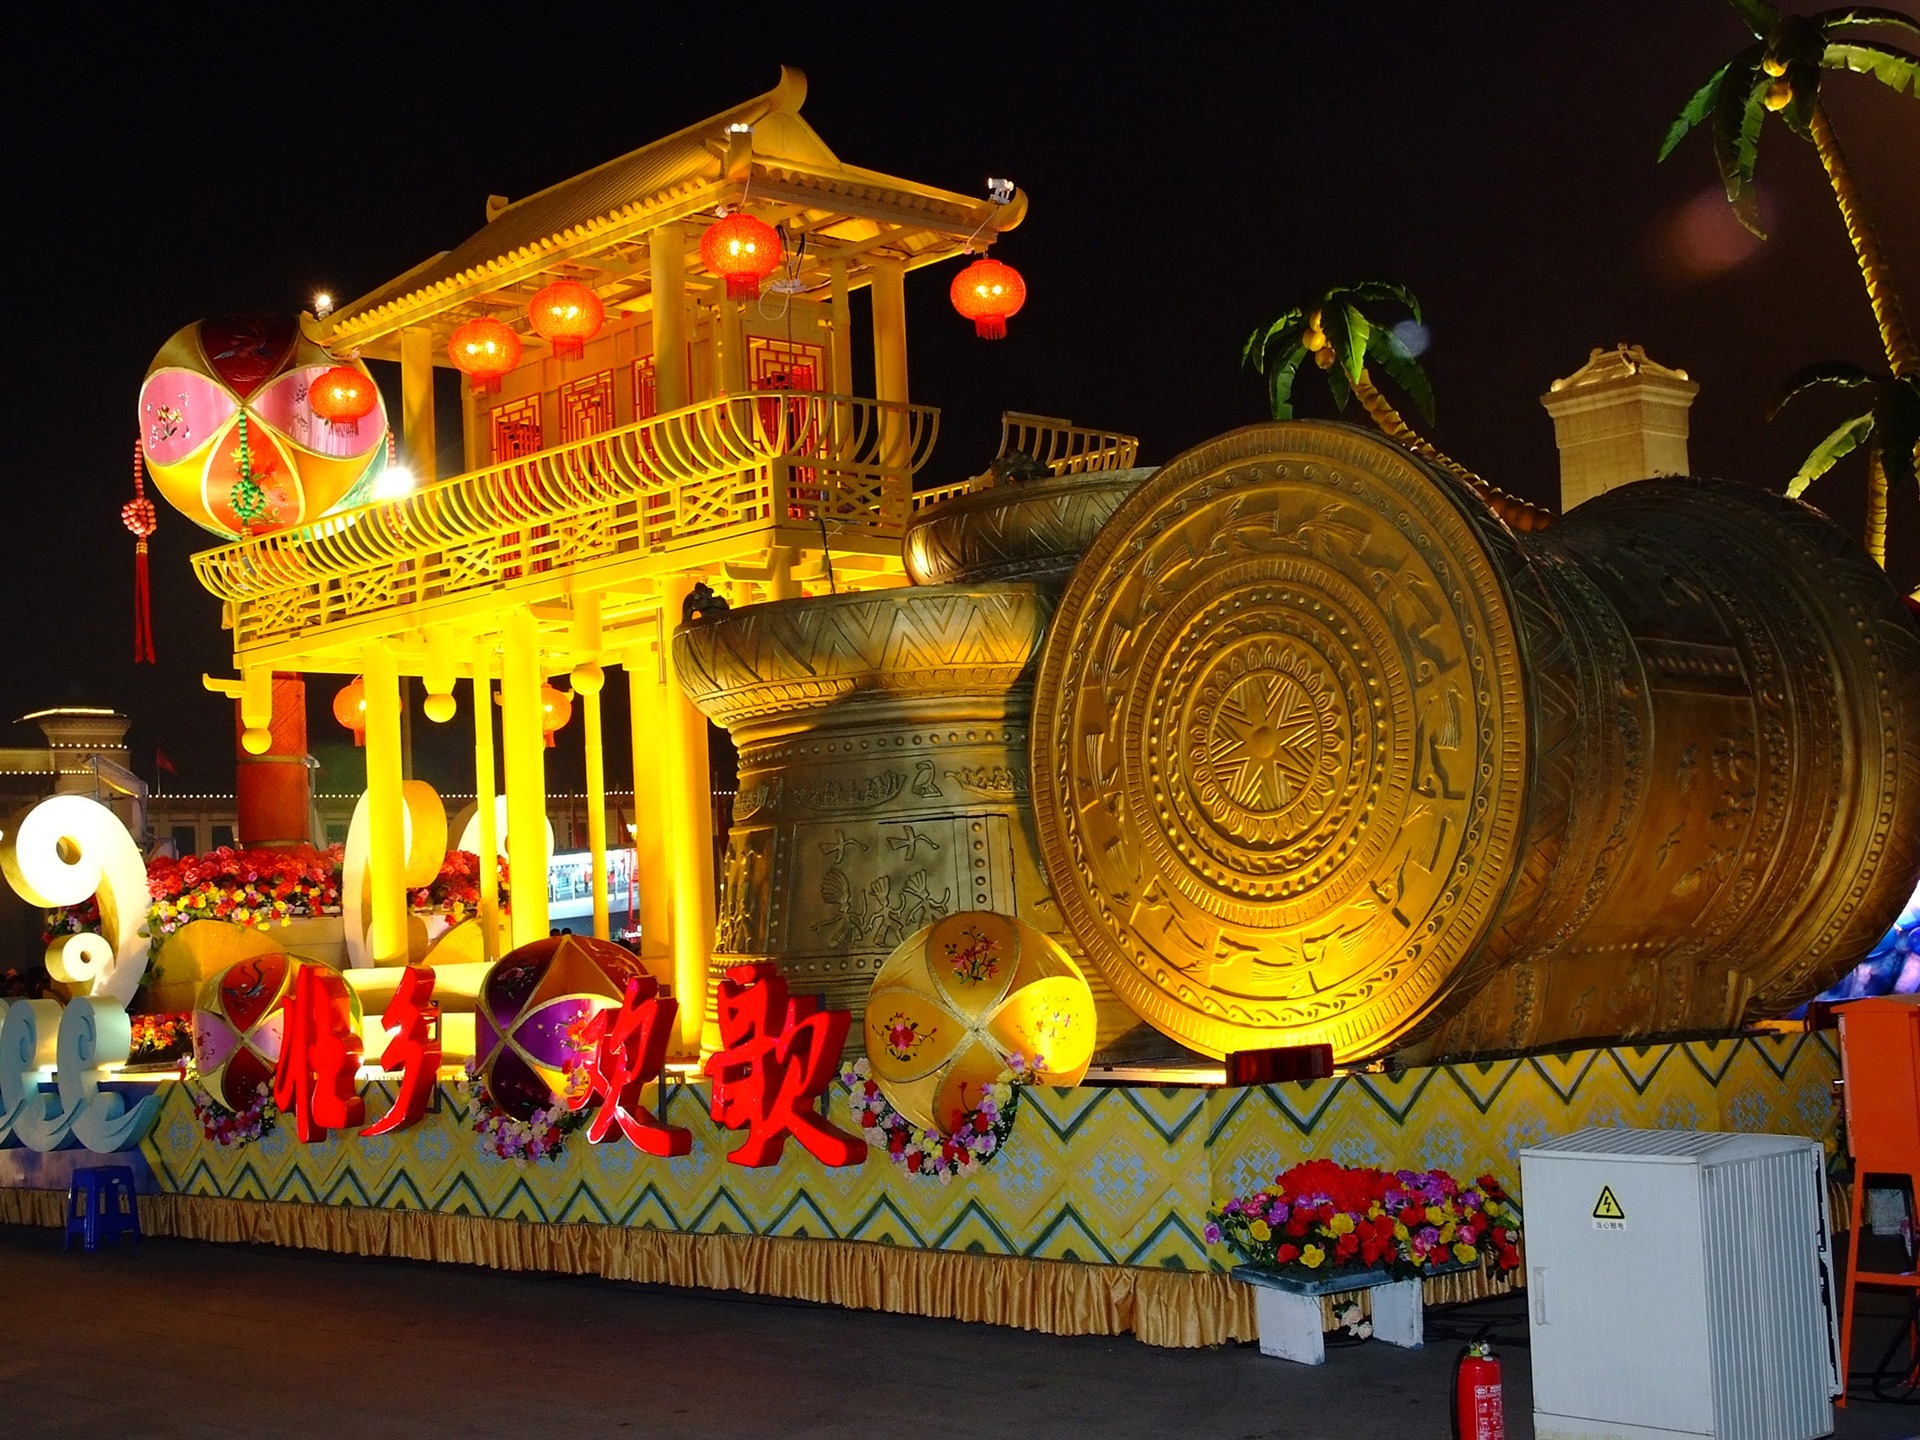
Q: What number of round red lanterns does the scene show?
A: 7